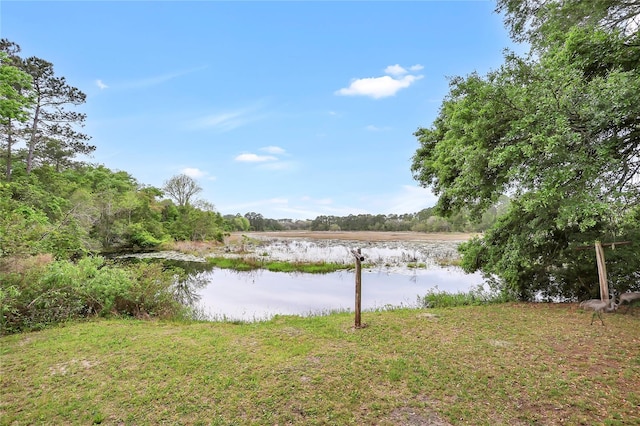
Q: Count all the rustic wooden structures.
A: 2